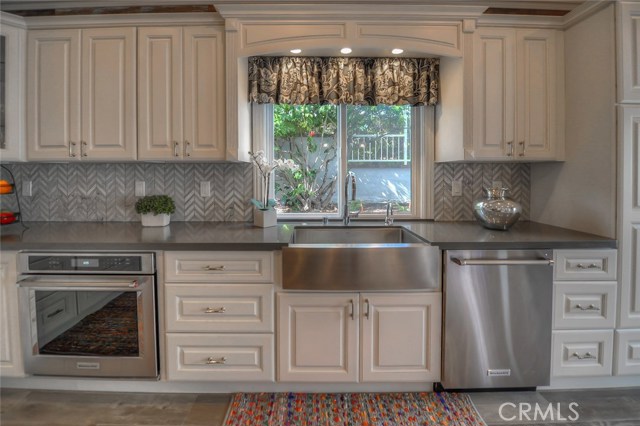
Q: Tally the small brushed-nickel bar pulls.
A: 14